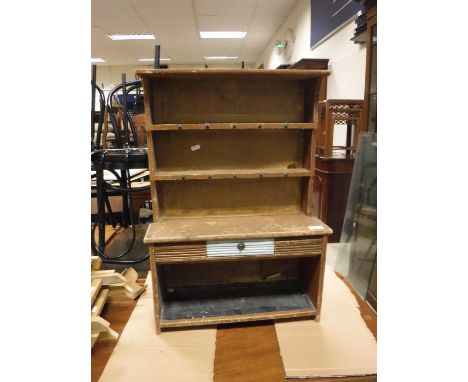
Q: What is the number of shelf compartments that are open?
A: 4